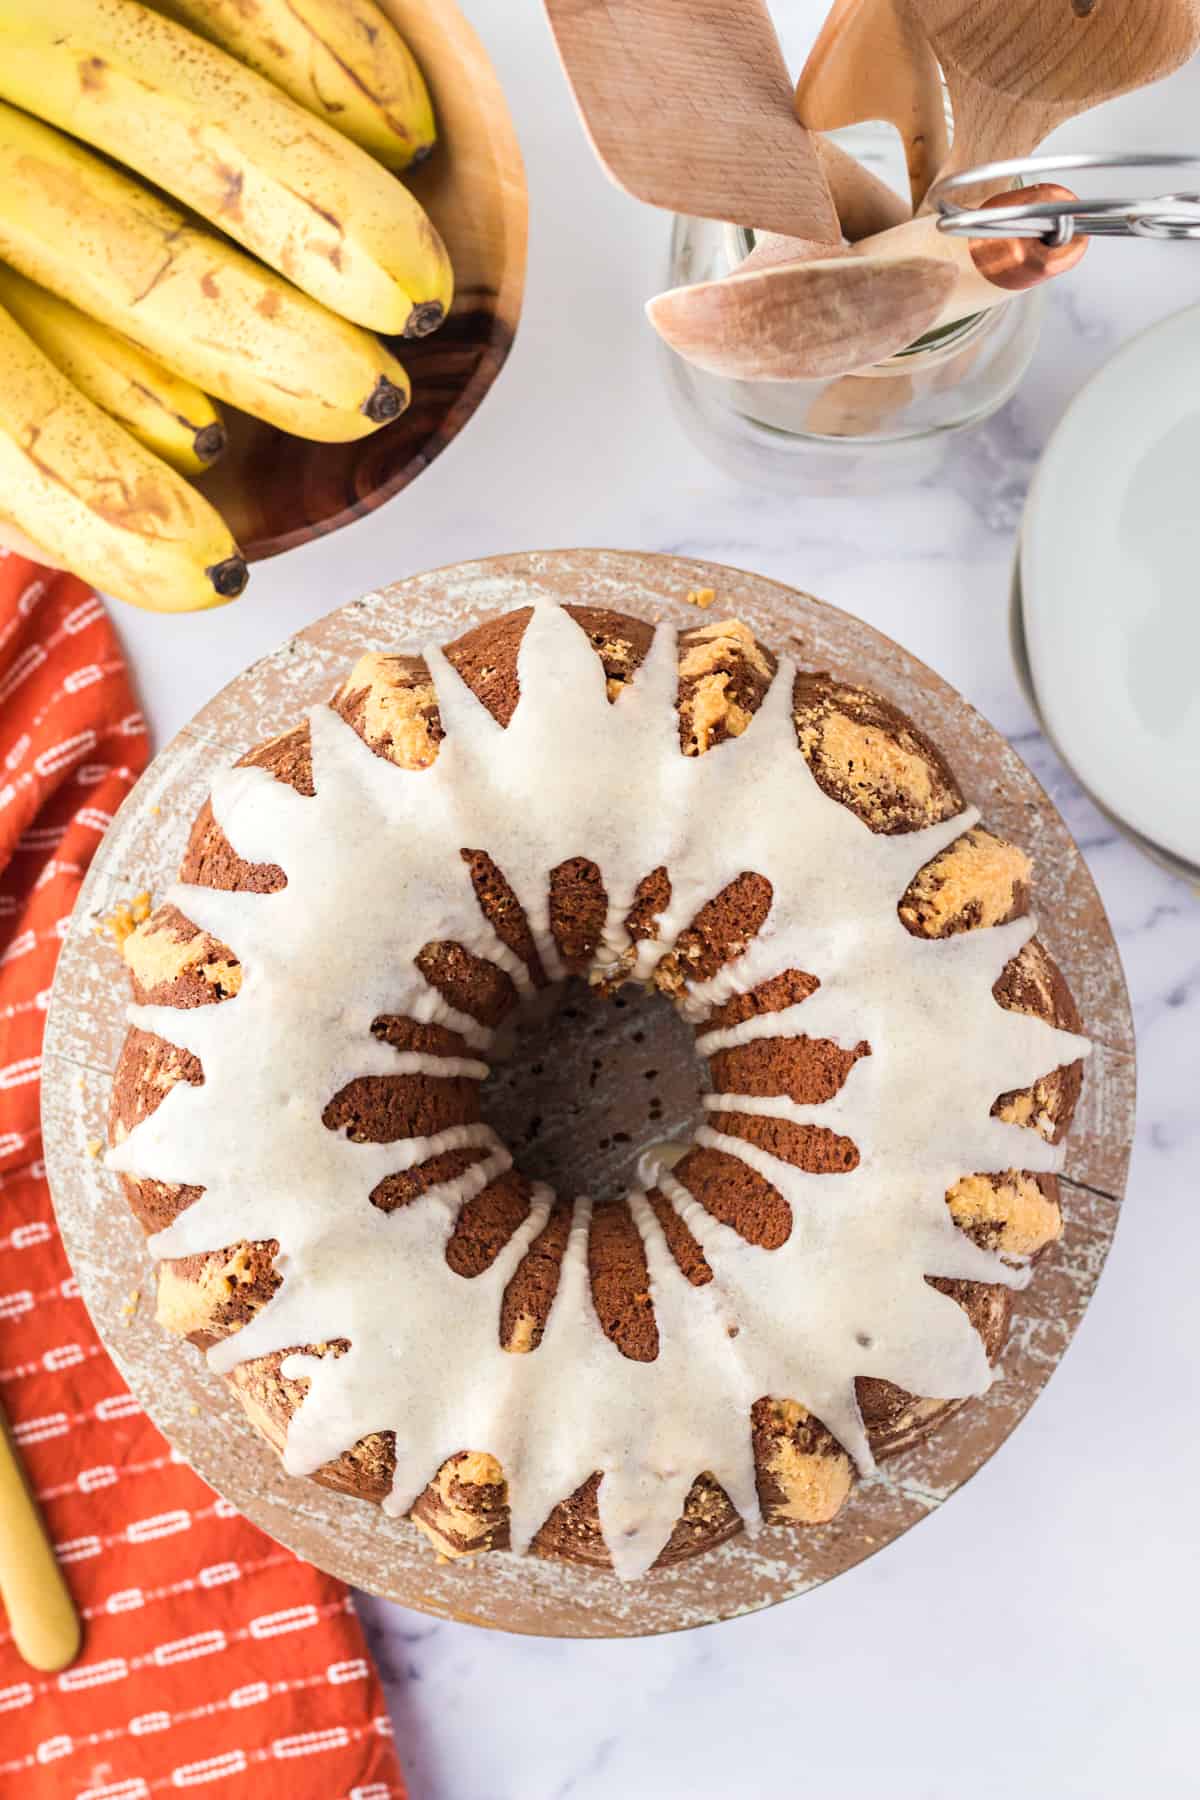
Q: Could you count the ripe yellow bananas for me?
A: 5